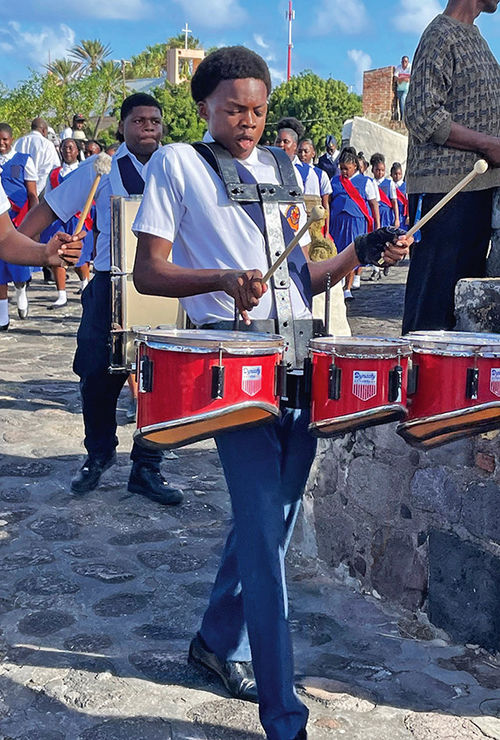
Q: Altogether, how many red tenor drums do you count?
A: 3